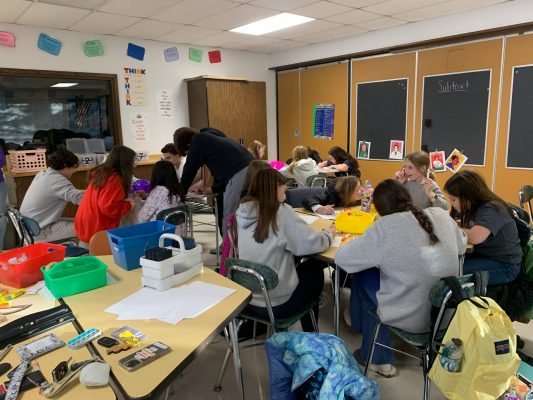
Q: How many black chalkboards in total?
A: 3